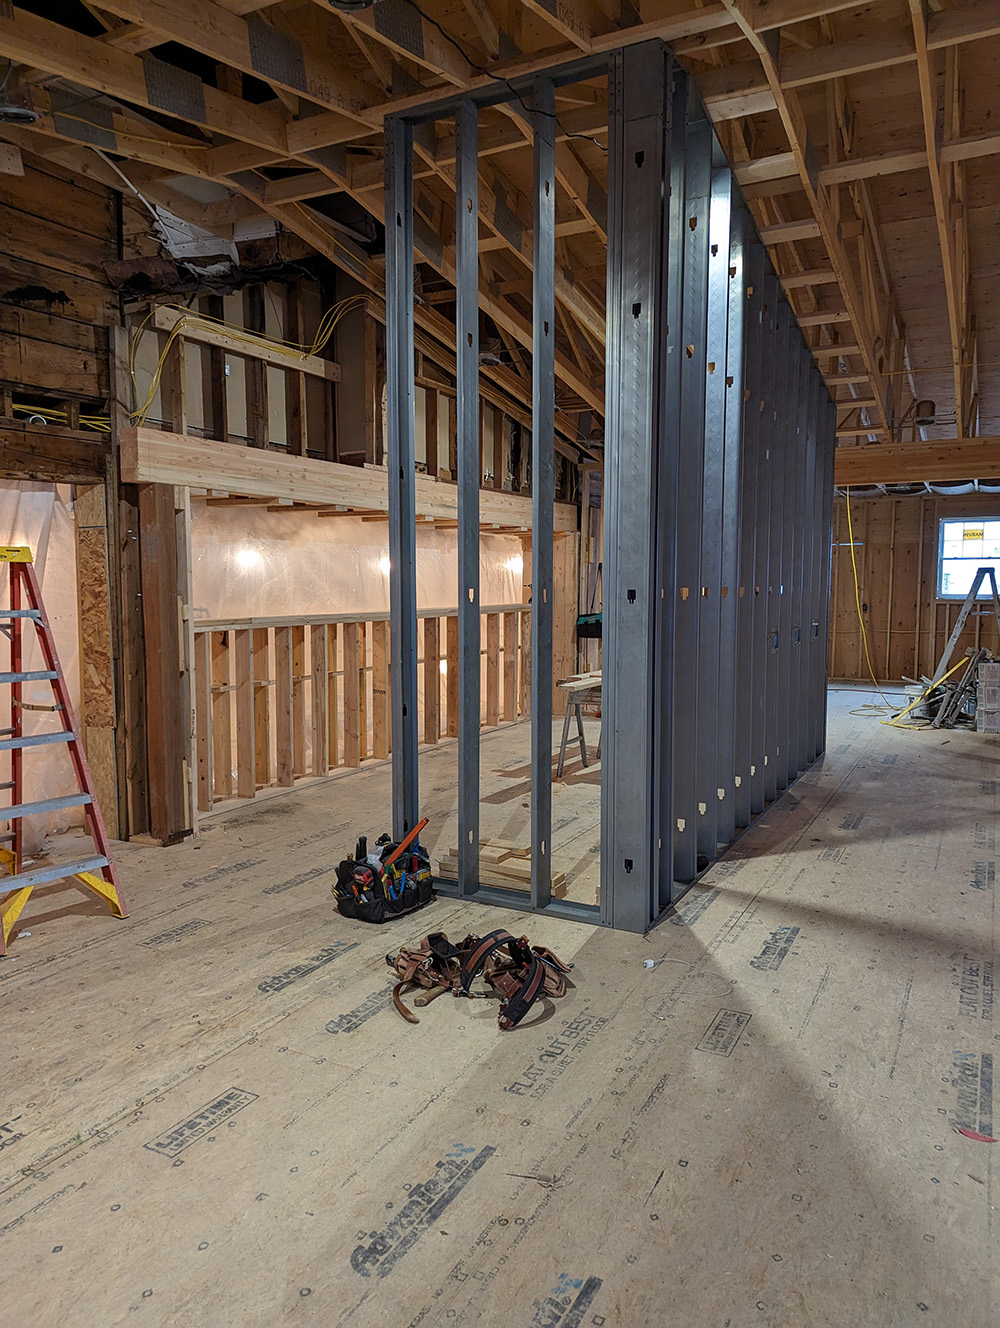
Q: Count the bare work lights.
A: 3